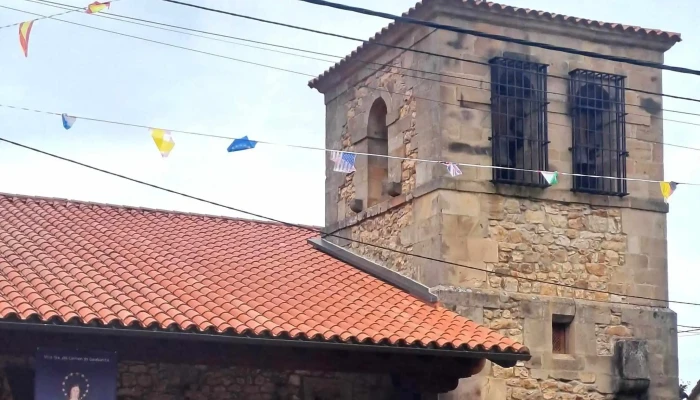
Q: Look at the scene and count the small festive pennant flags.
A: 9